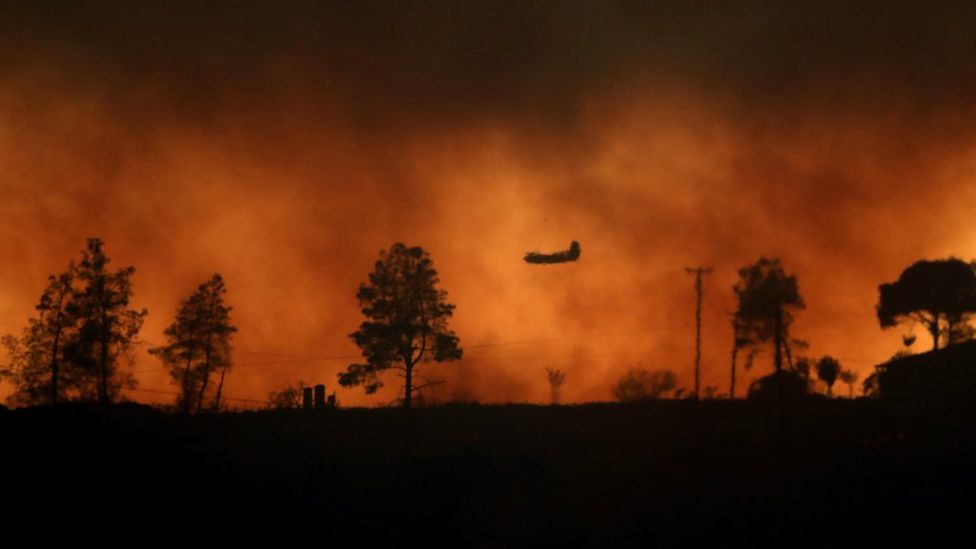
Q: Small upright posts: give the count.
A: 2